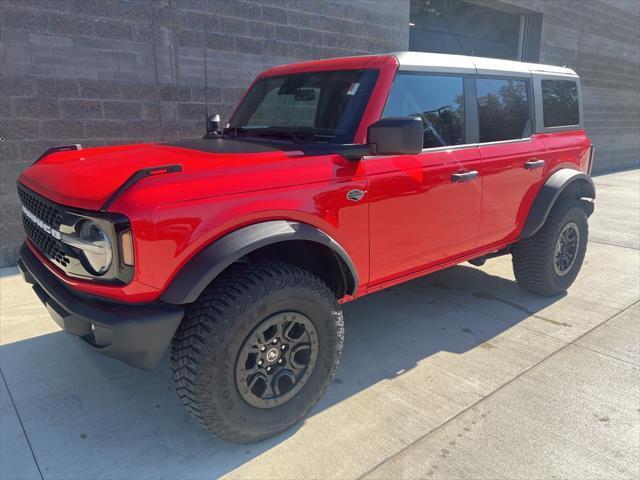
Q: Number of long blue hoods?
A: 0